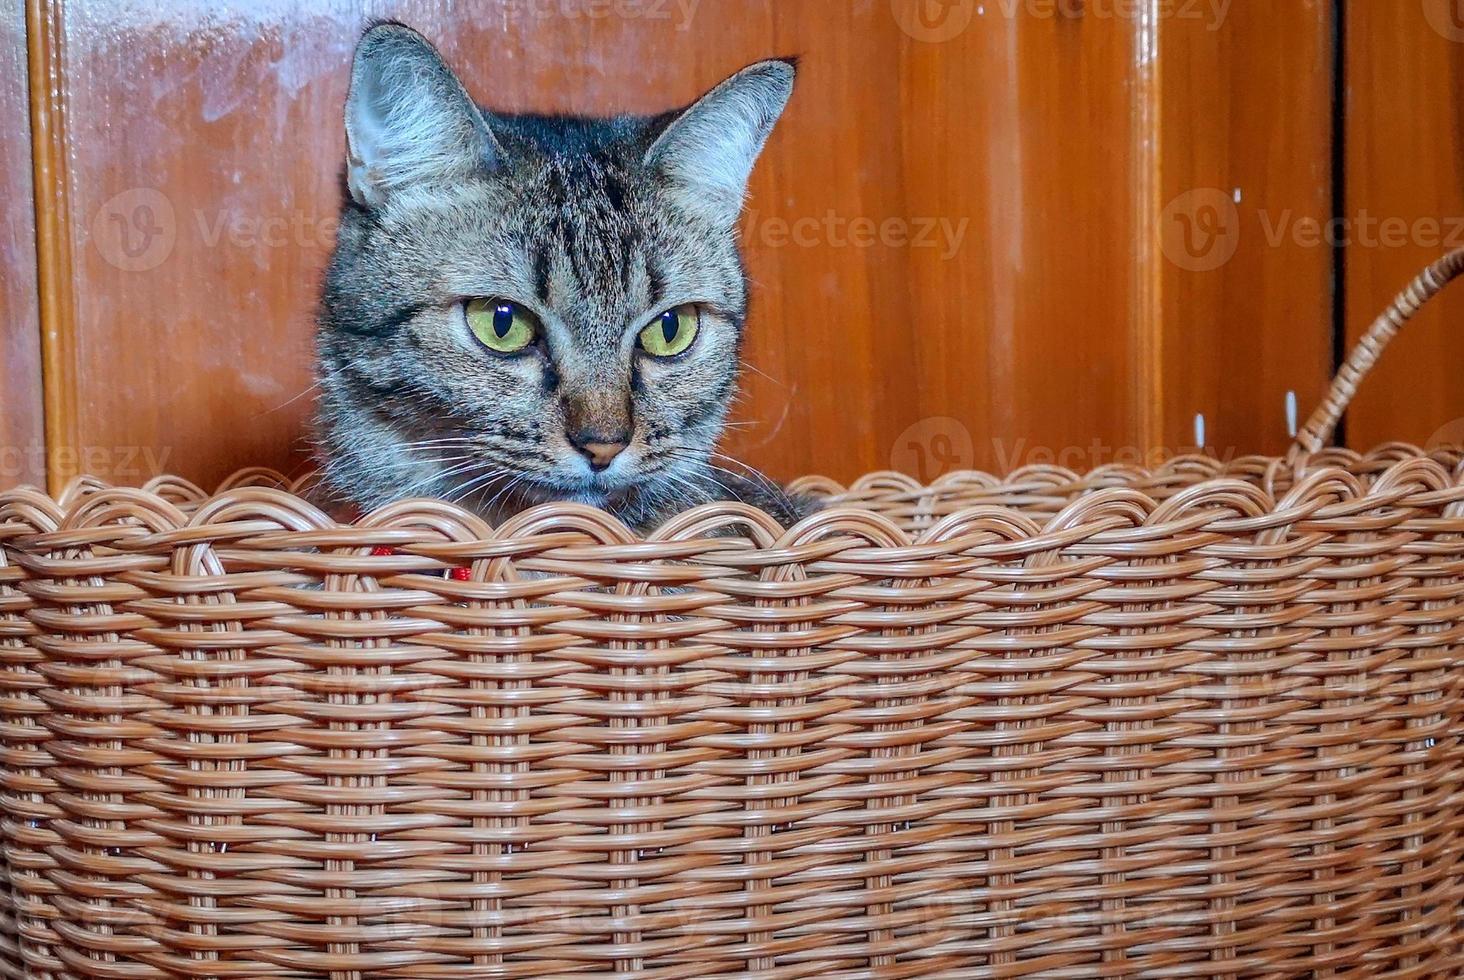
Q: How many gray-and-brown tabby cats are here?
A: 1